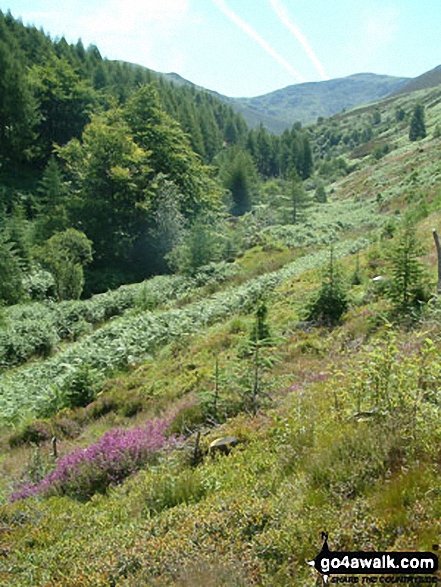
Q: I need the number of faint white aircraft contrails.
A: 2